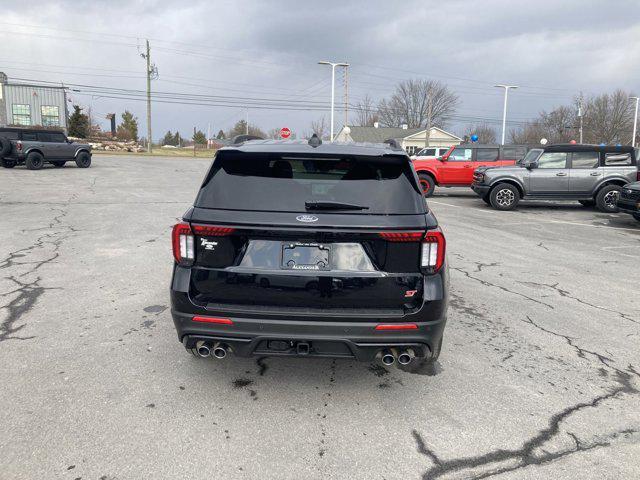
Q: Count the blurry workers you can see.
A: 0